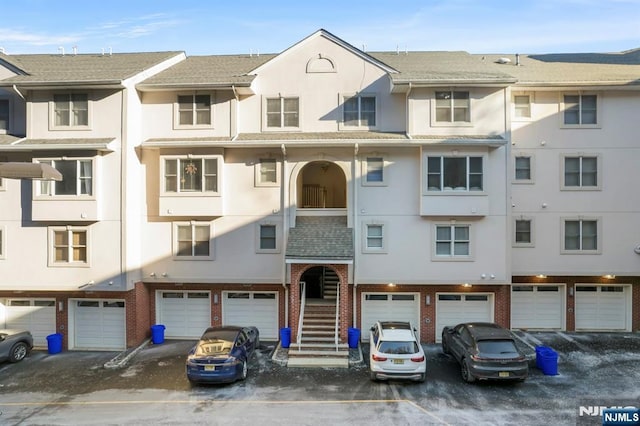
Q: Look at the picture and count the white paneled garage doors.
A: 8